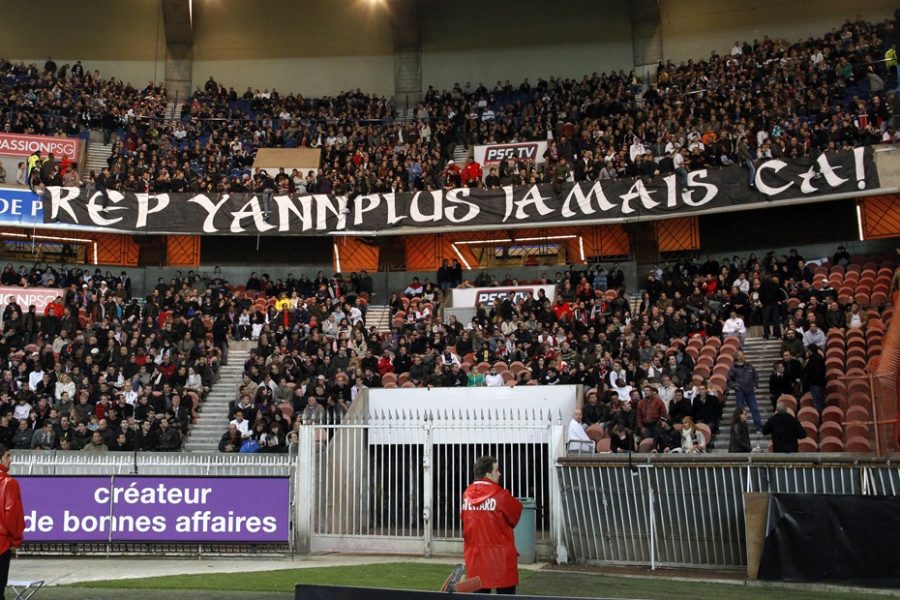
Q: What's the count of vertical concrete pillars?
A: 3